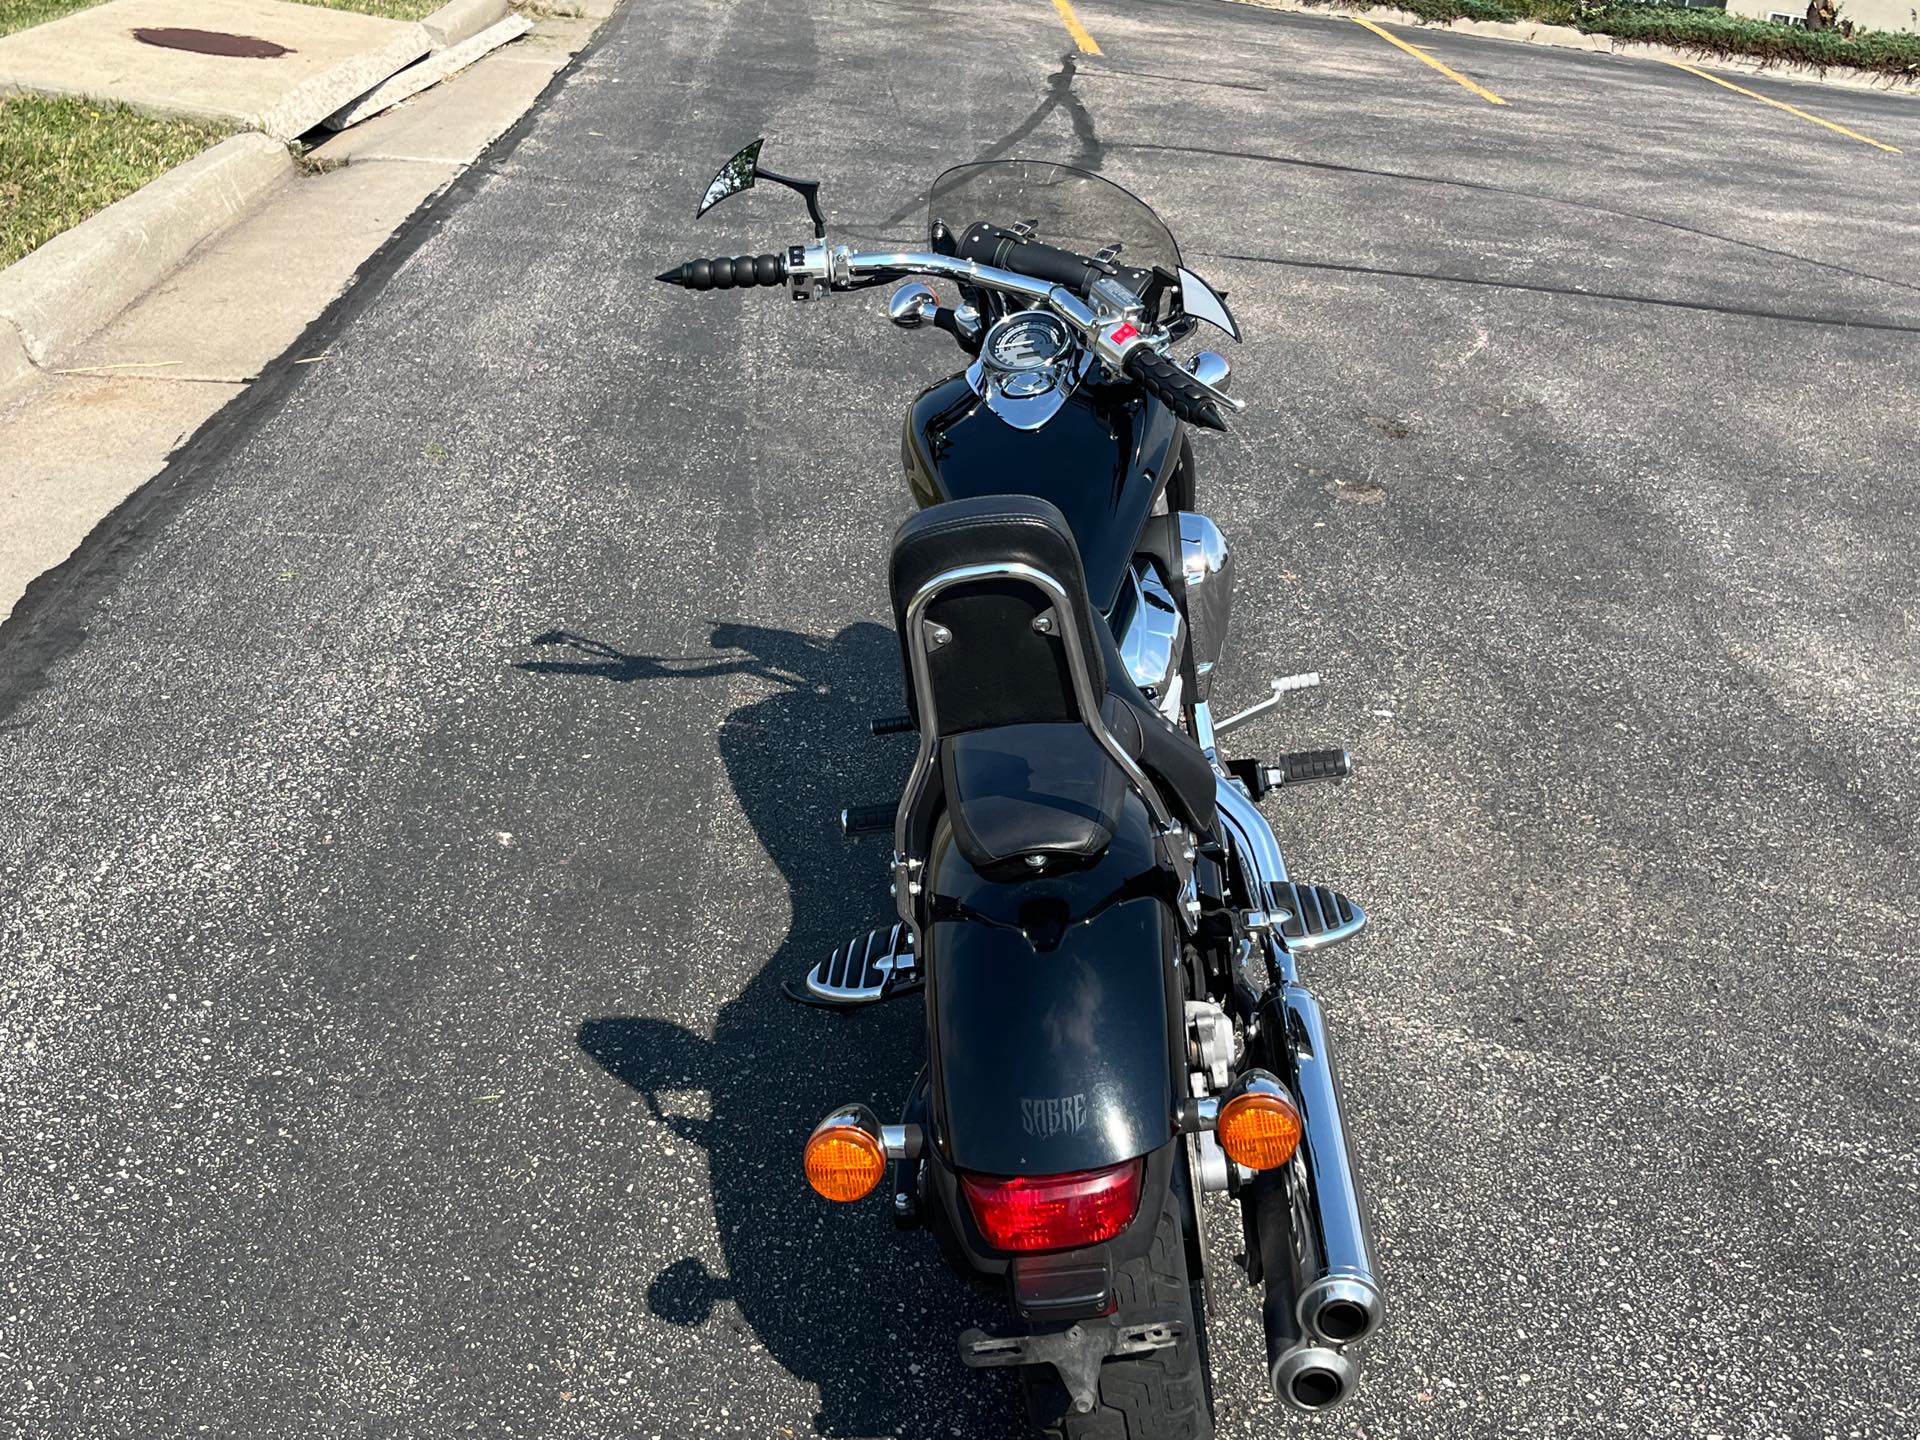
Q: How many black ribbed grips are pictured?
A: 2